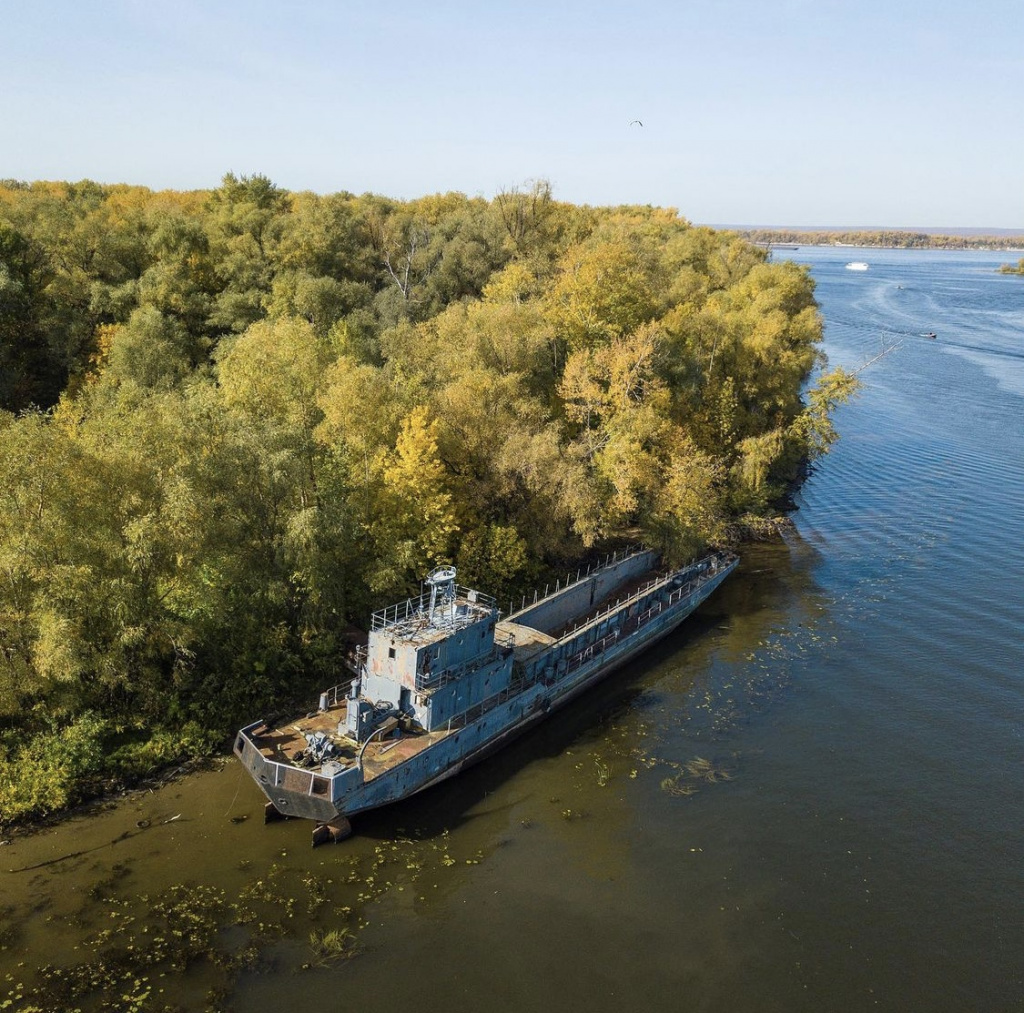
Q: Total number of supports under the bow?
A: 2